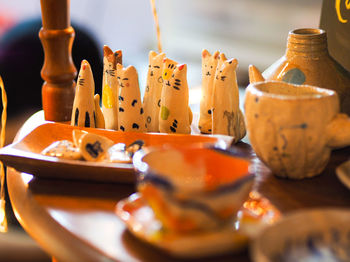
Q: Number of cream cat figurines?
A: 7